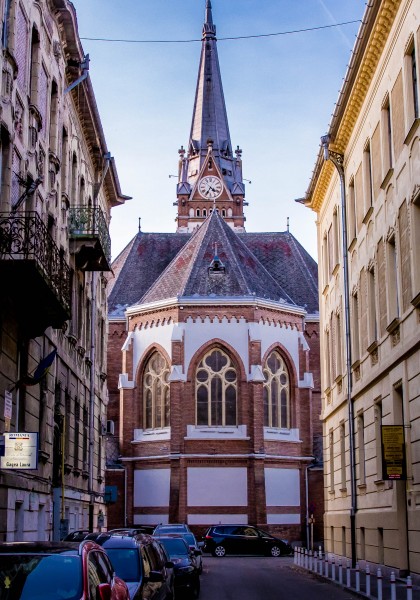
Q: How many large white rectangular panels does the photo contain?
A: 3